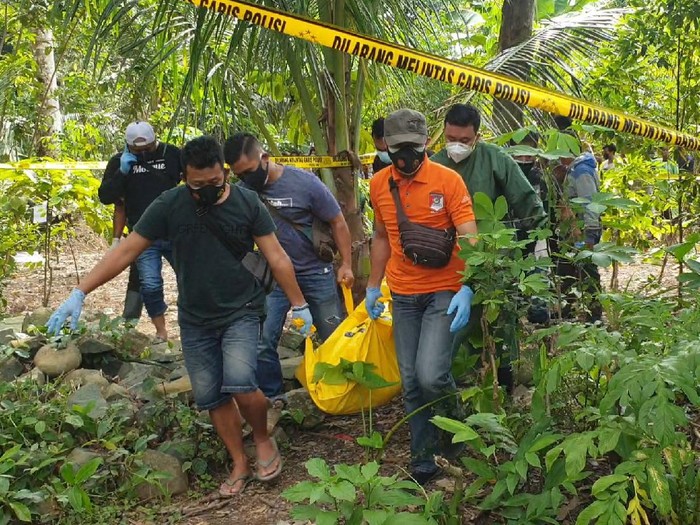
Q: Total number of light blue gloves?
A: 5